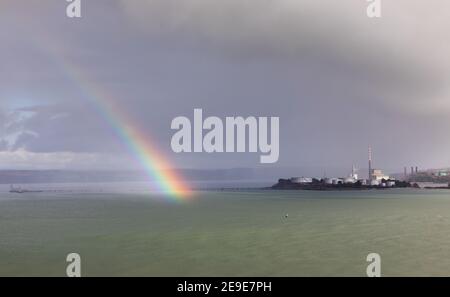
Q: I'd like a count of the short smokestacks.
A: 3